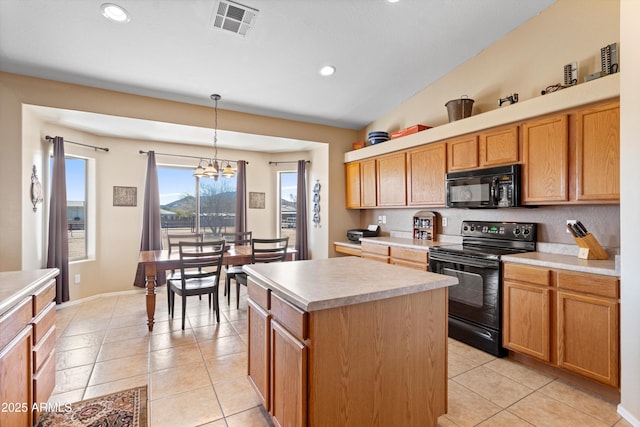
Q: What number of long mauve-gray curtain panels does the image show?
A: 4